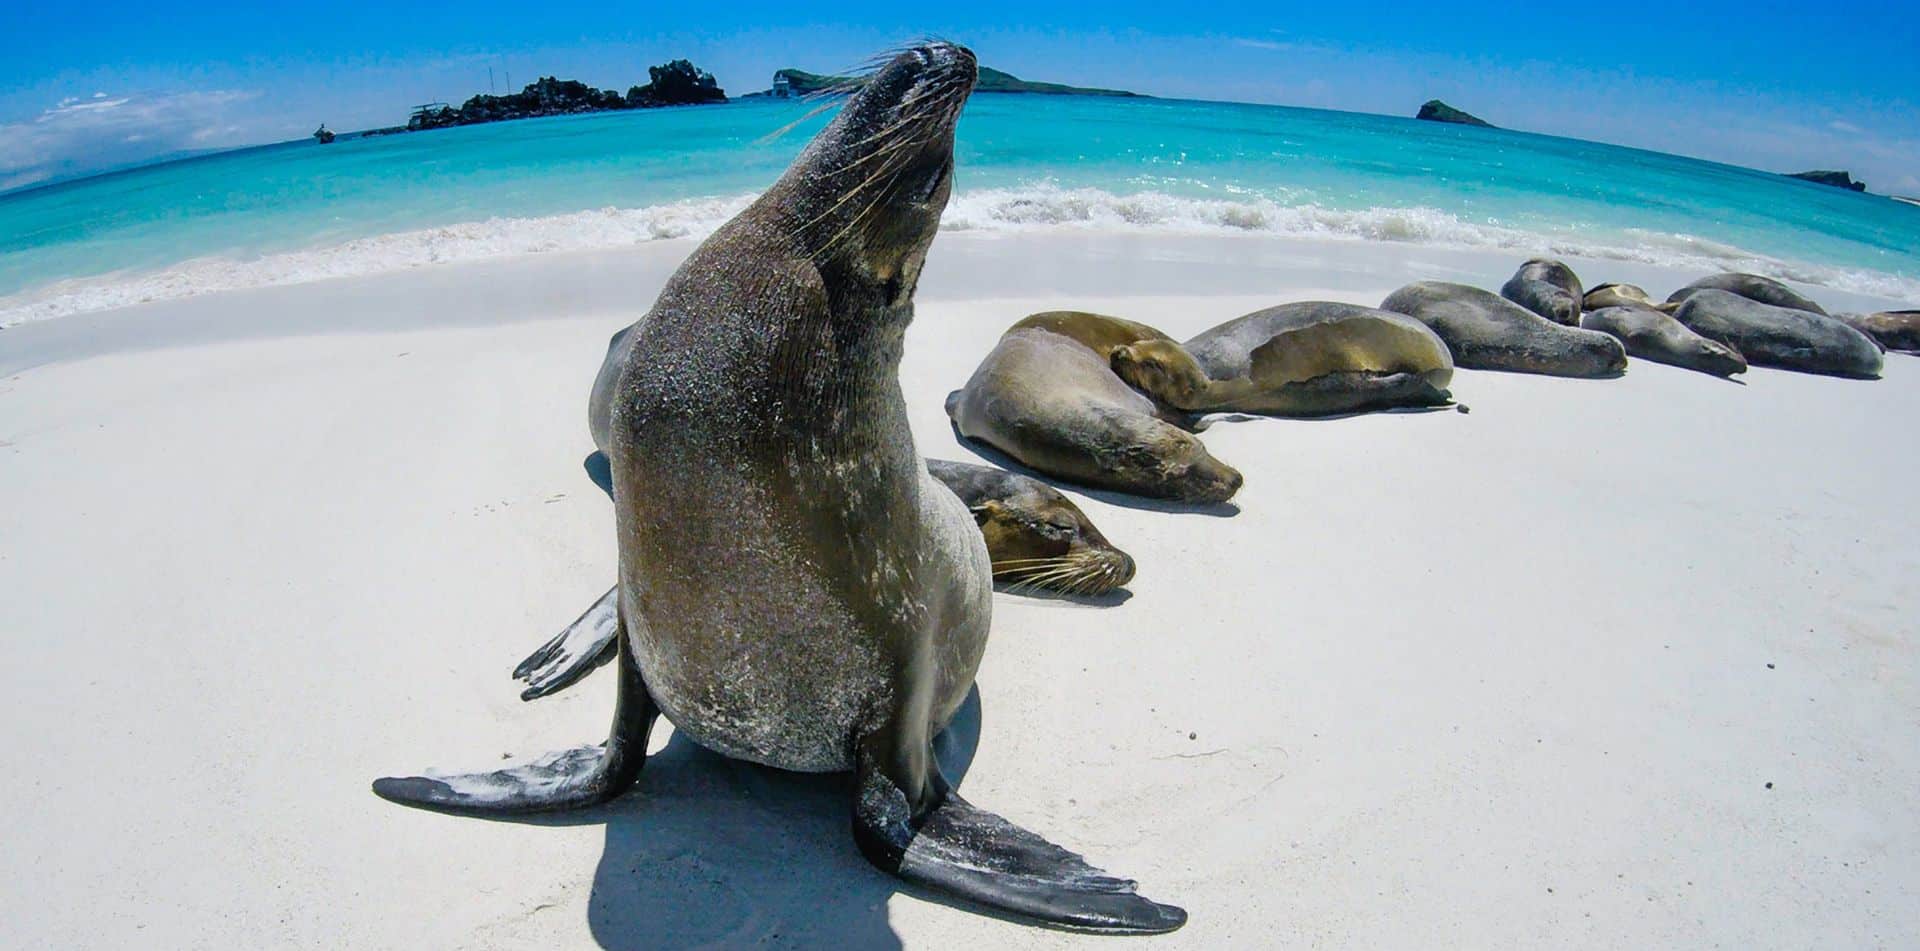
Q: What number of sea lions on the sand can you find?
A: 11